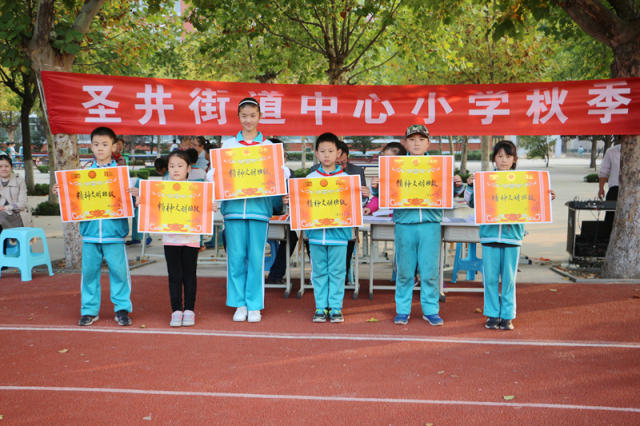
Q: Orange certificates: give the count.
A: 6